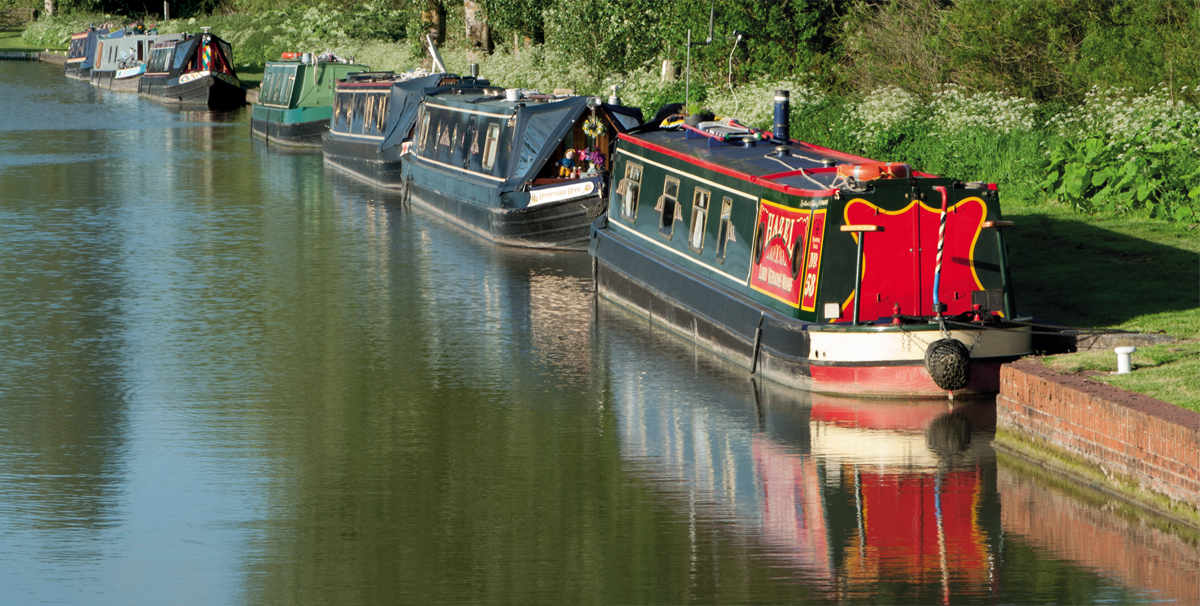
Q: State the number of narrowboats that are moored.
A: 7